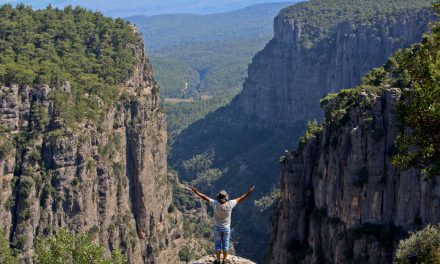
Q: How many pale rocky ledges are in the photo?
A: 1